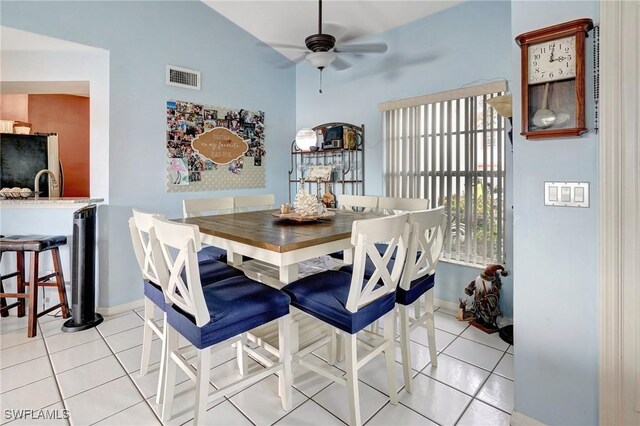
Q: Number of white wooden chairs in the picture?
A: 8